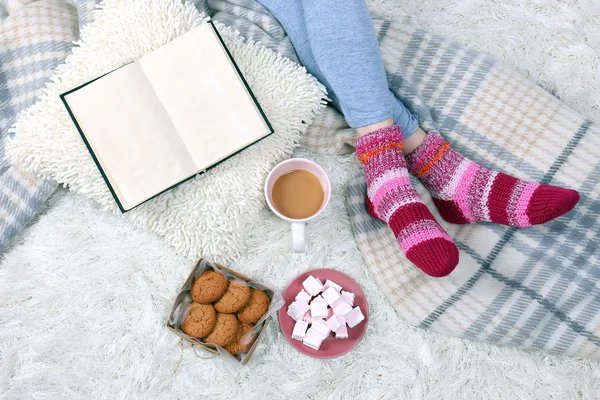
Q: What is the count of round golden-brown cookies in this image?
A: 6